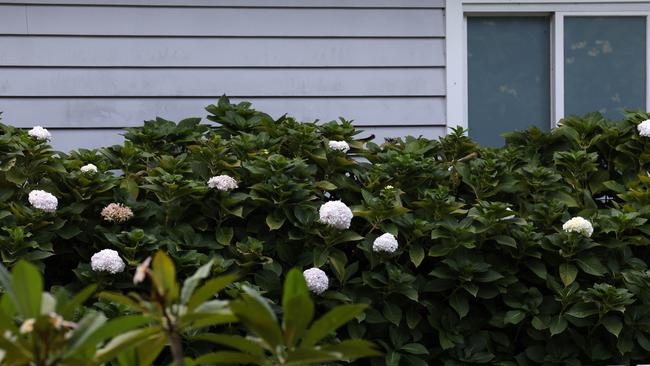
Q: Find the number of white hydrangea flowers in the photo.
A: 11